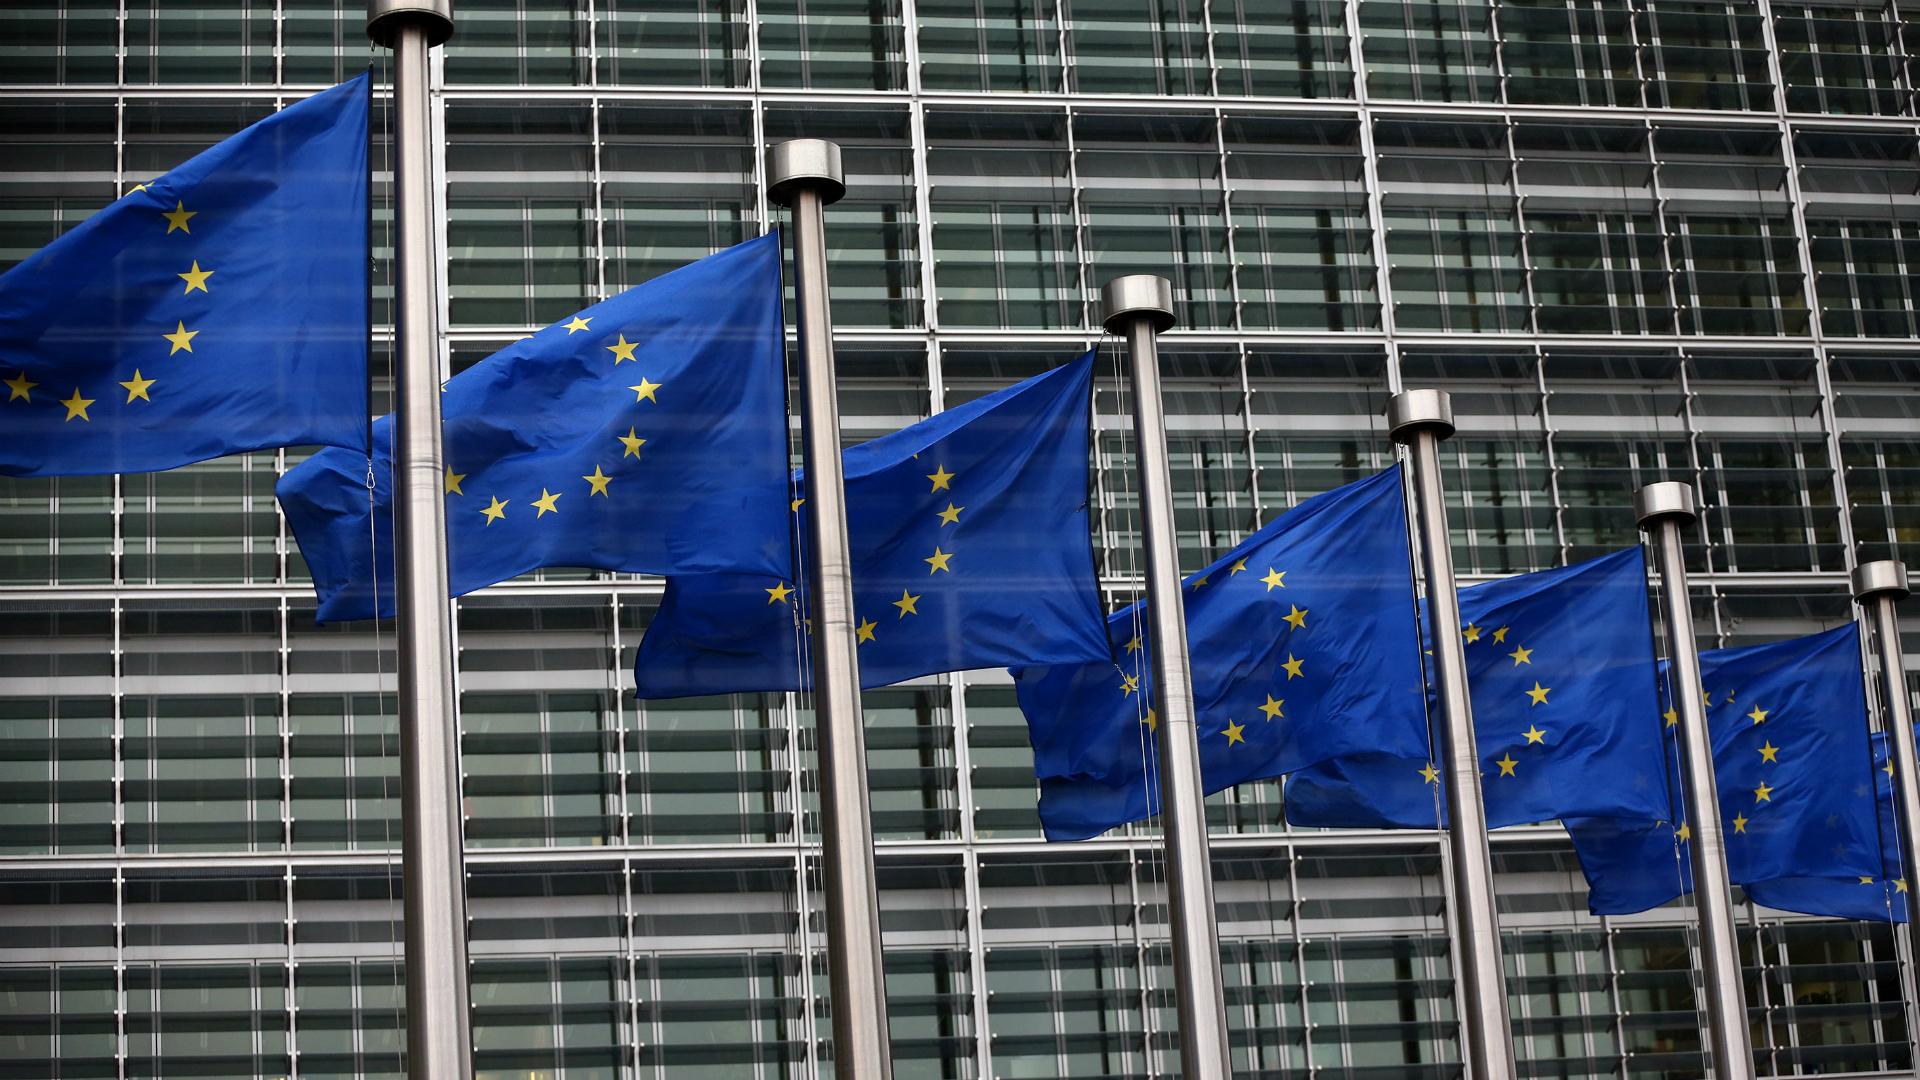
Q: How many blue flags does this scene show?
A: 7